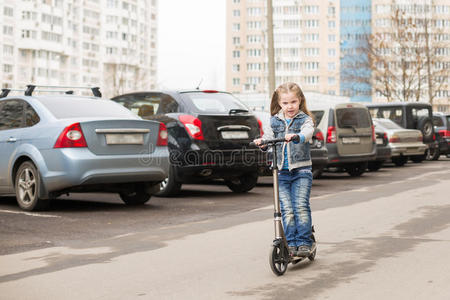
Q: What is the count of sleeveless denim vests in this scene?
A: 1